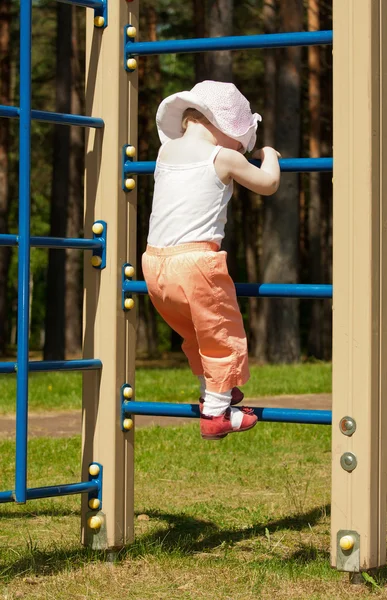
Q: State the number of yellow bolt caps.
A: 15